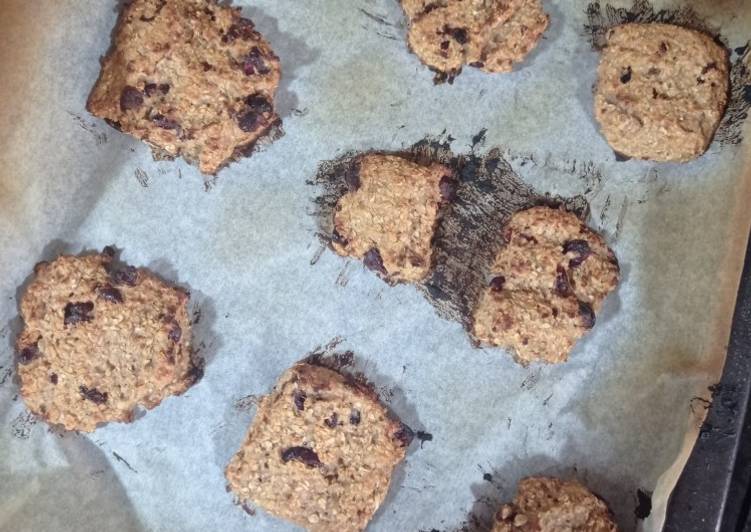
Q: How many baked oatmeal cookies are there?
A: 8